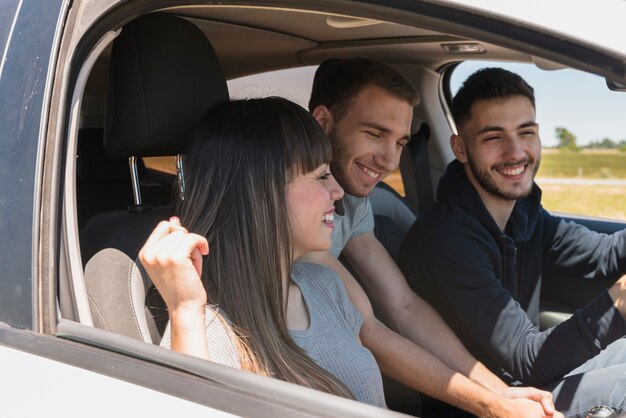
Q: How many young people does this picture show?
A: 3